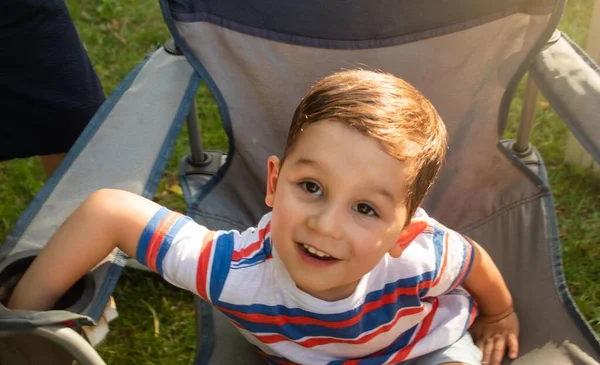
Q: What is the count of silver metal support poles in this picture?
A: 2